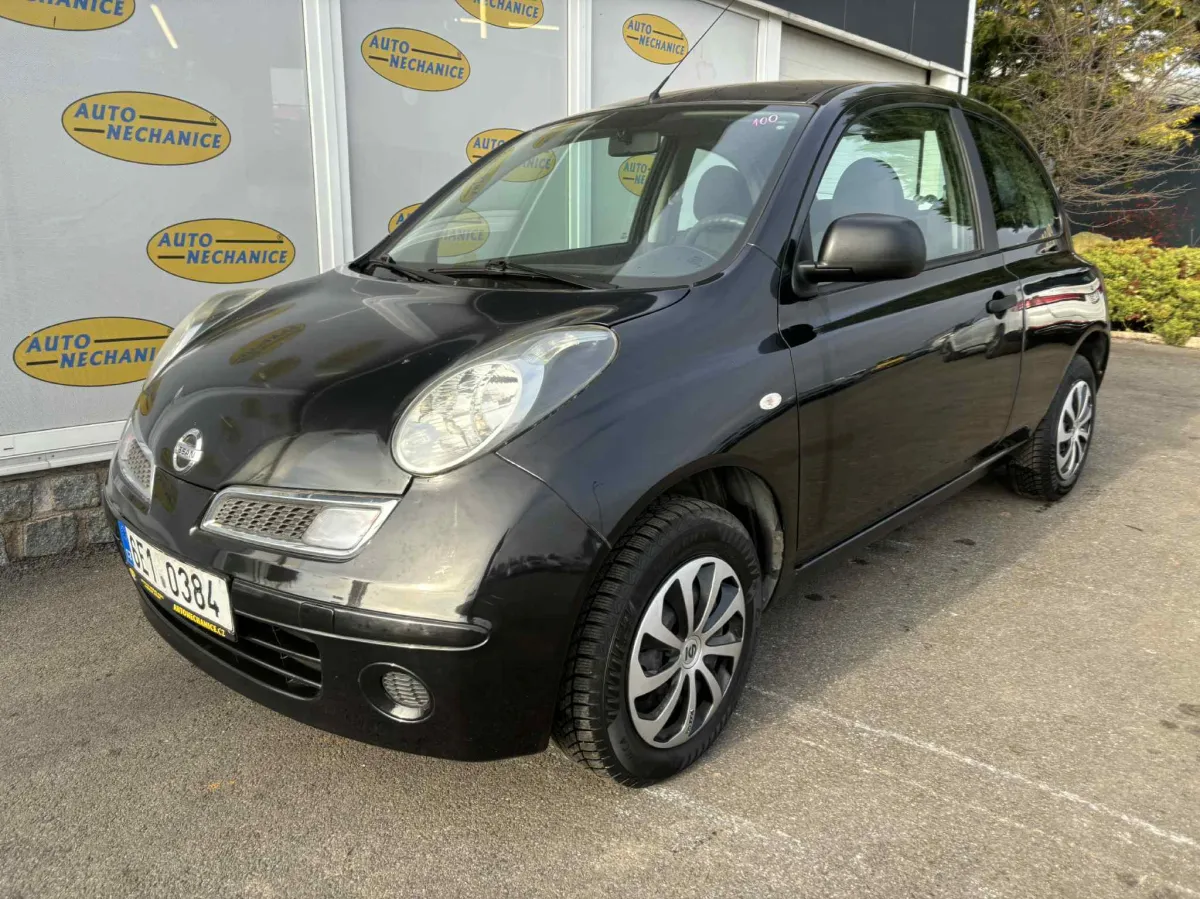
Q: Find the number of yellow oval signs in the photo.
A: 10